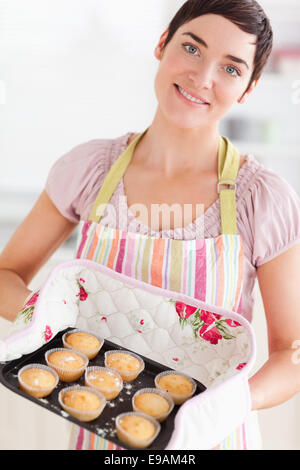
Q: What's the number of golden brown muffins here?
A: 9